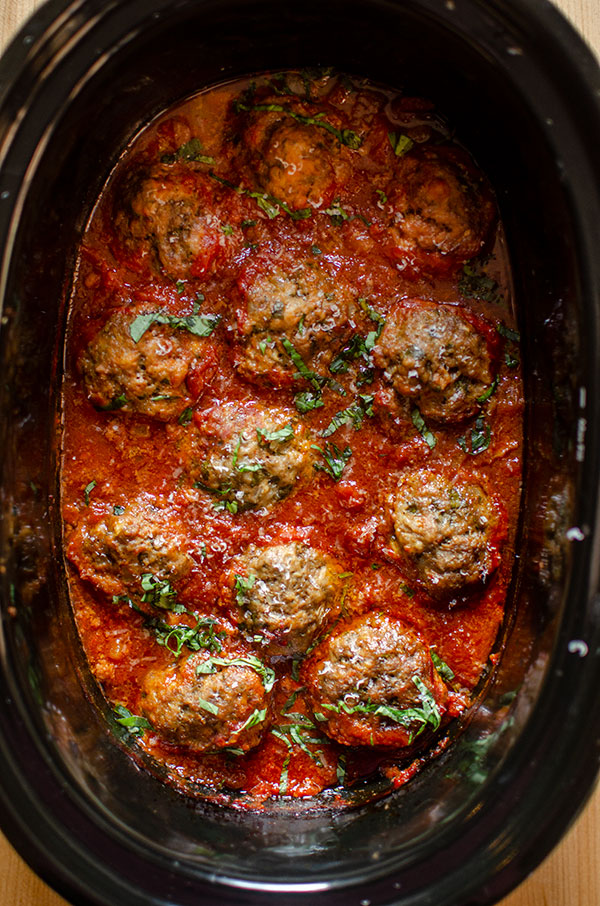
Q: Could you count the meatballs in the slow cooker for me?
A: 12